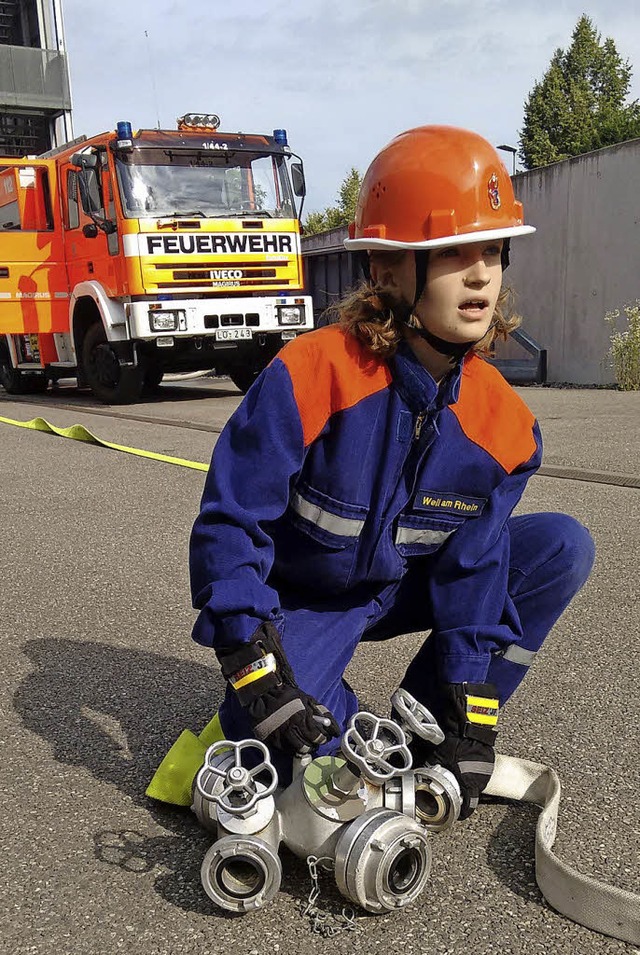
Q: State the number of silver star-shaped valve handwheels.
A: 3